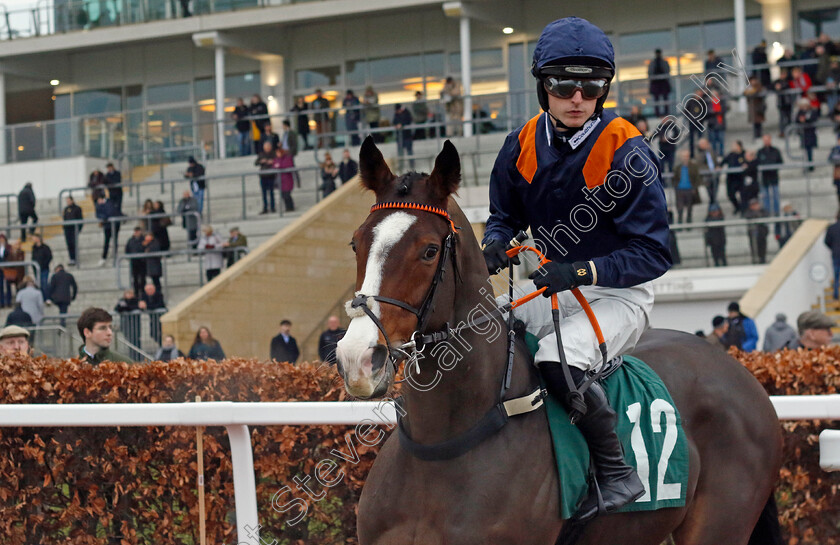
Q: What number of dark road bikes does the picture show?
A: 0